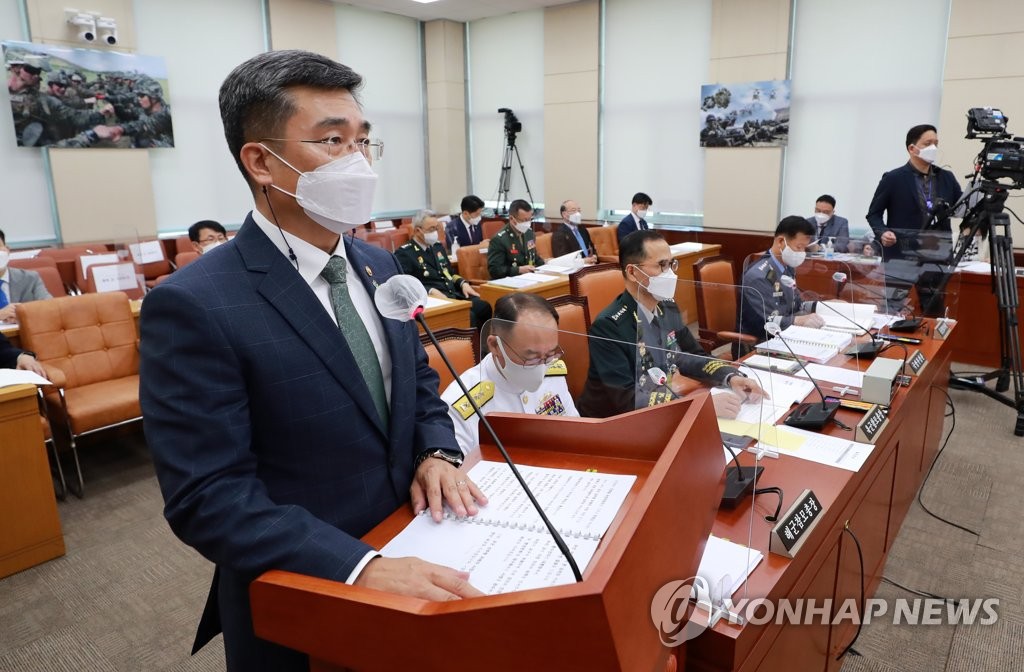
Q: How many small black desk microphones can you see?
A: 4